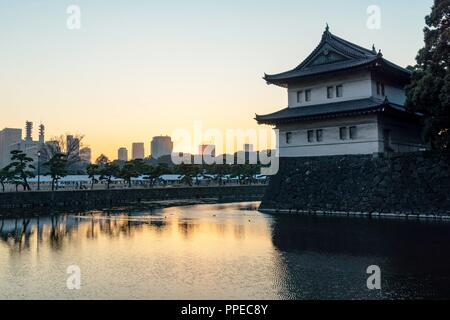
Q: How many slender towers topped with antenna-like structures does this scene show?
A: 2